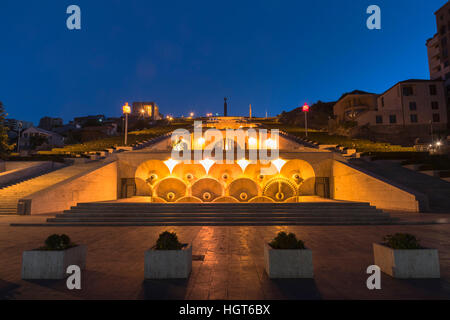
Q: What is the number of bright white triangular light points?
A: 4